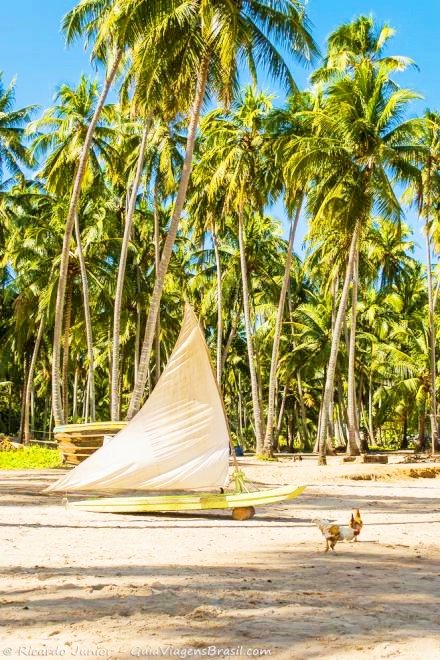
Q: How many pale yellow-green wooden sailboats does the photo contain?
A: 1